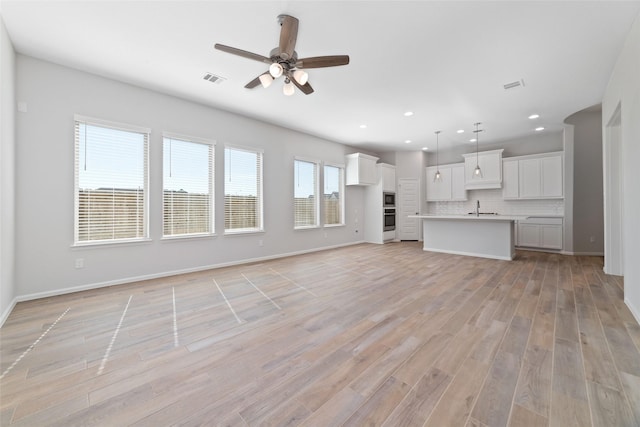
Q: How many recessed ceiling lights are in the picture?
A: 8